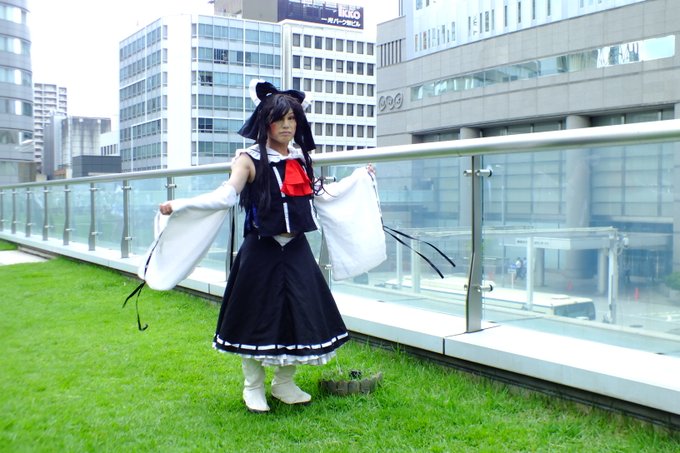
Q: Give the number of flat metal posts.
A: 11